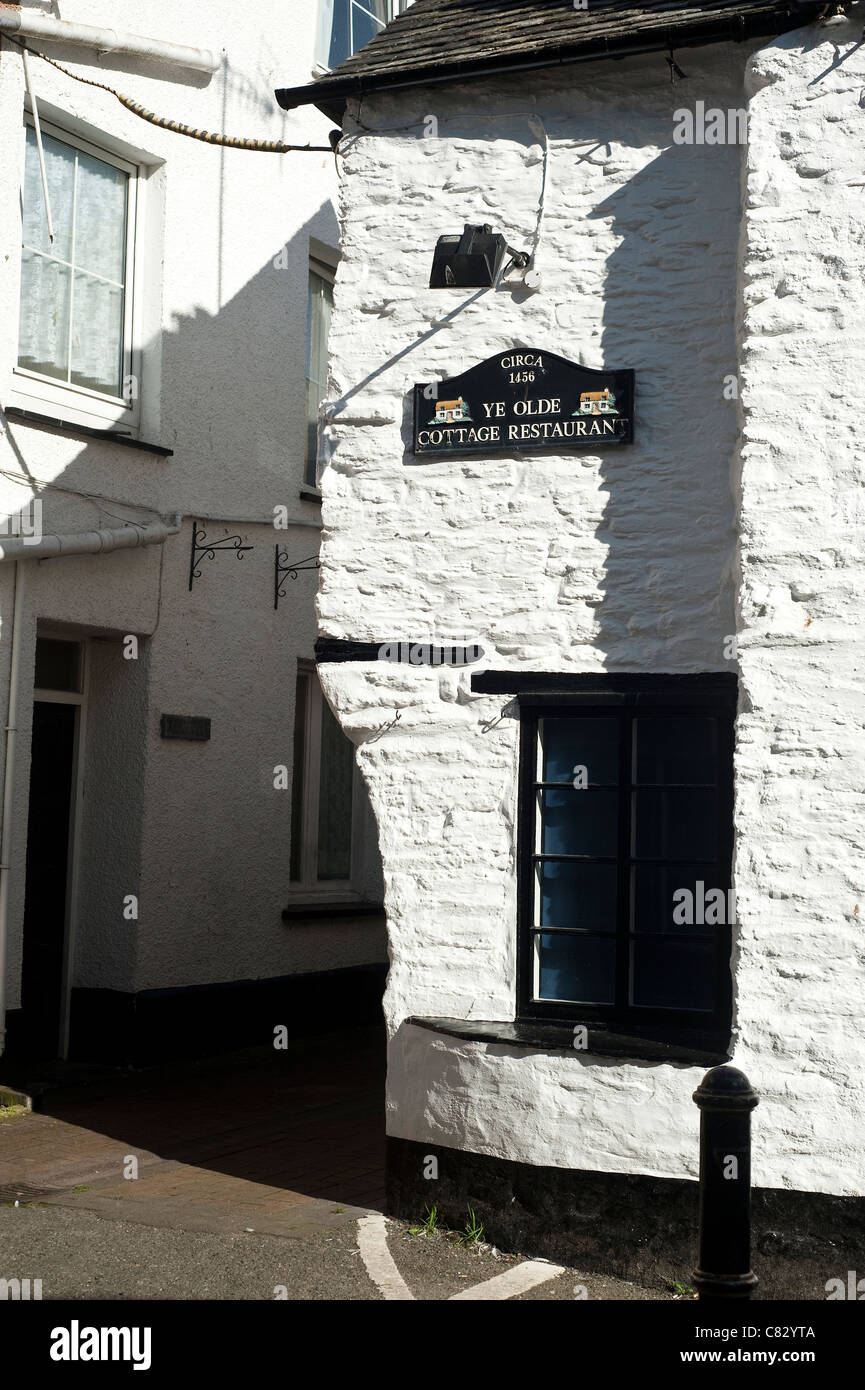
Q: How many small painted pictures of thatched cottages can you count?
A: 2